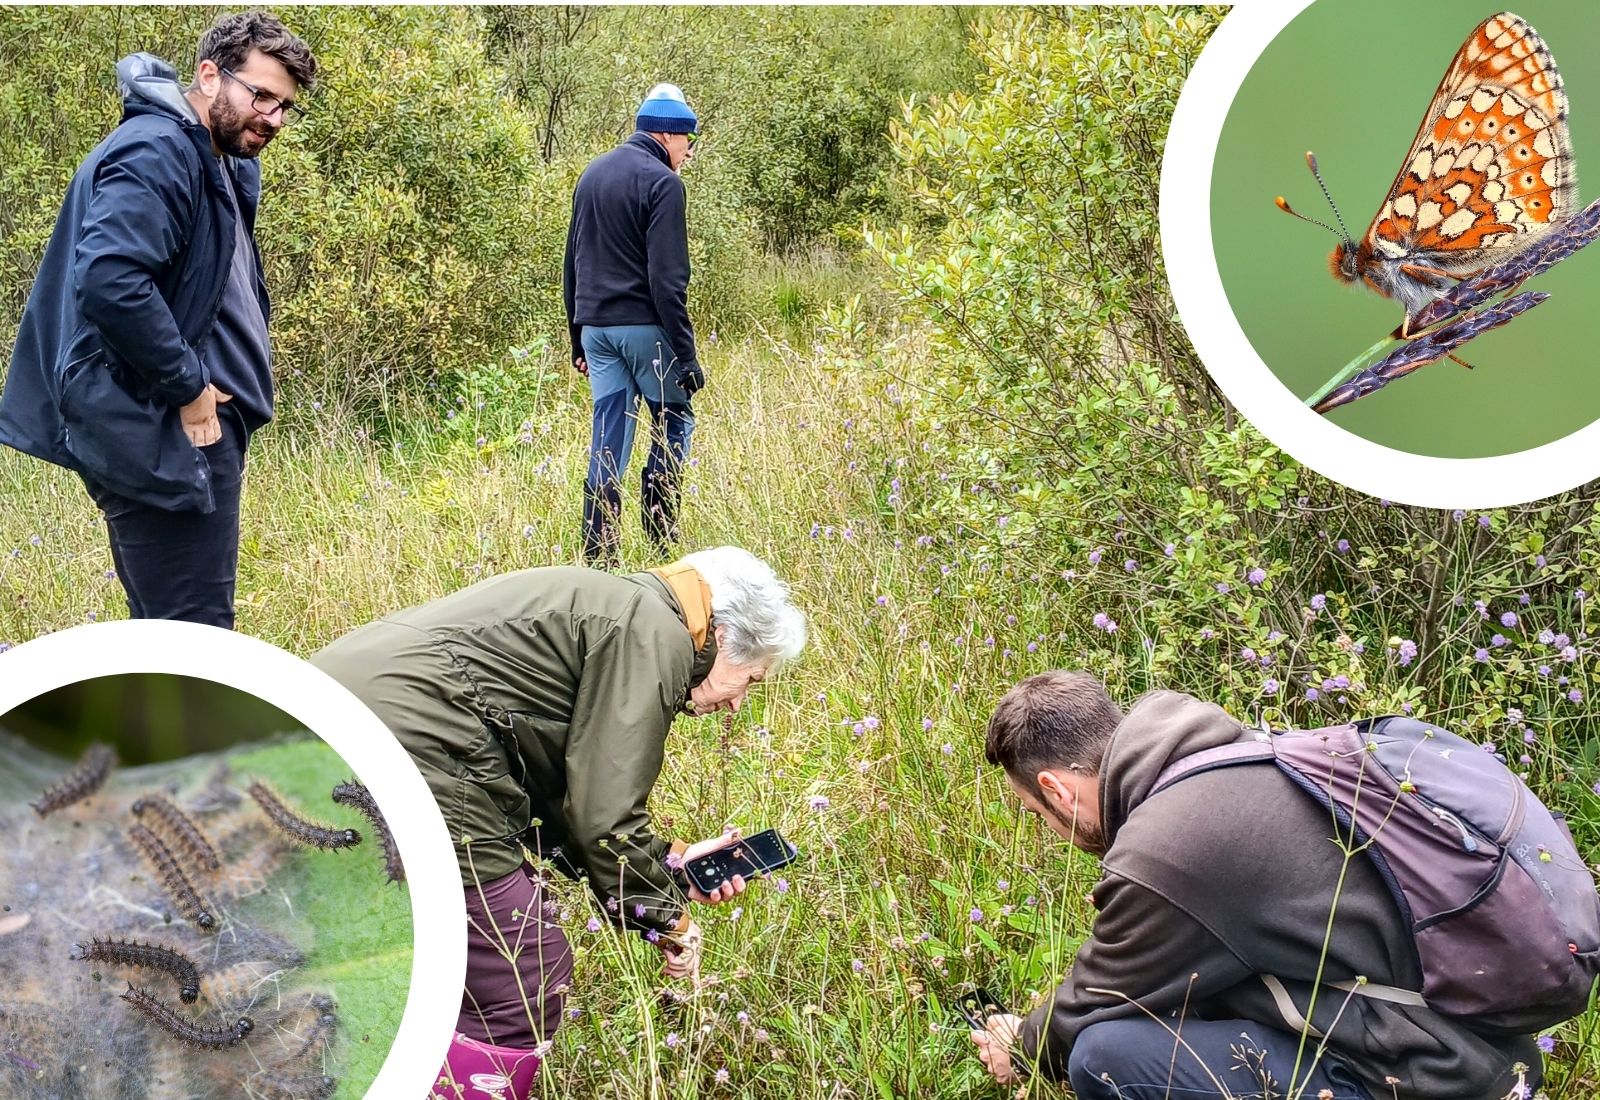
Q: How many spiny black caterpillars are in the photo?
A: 7